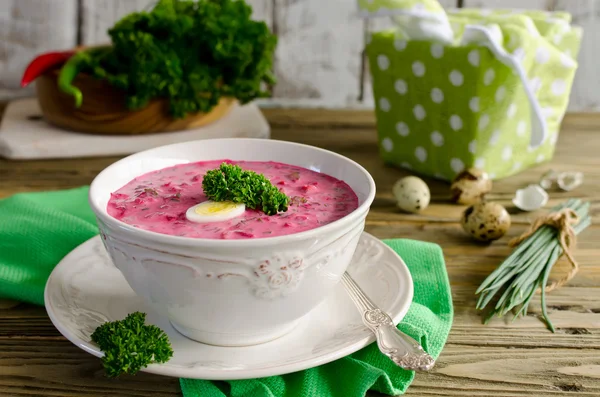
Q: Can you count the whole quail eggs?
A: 3